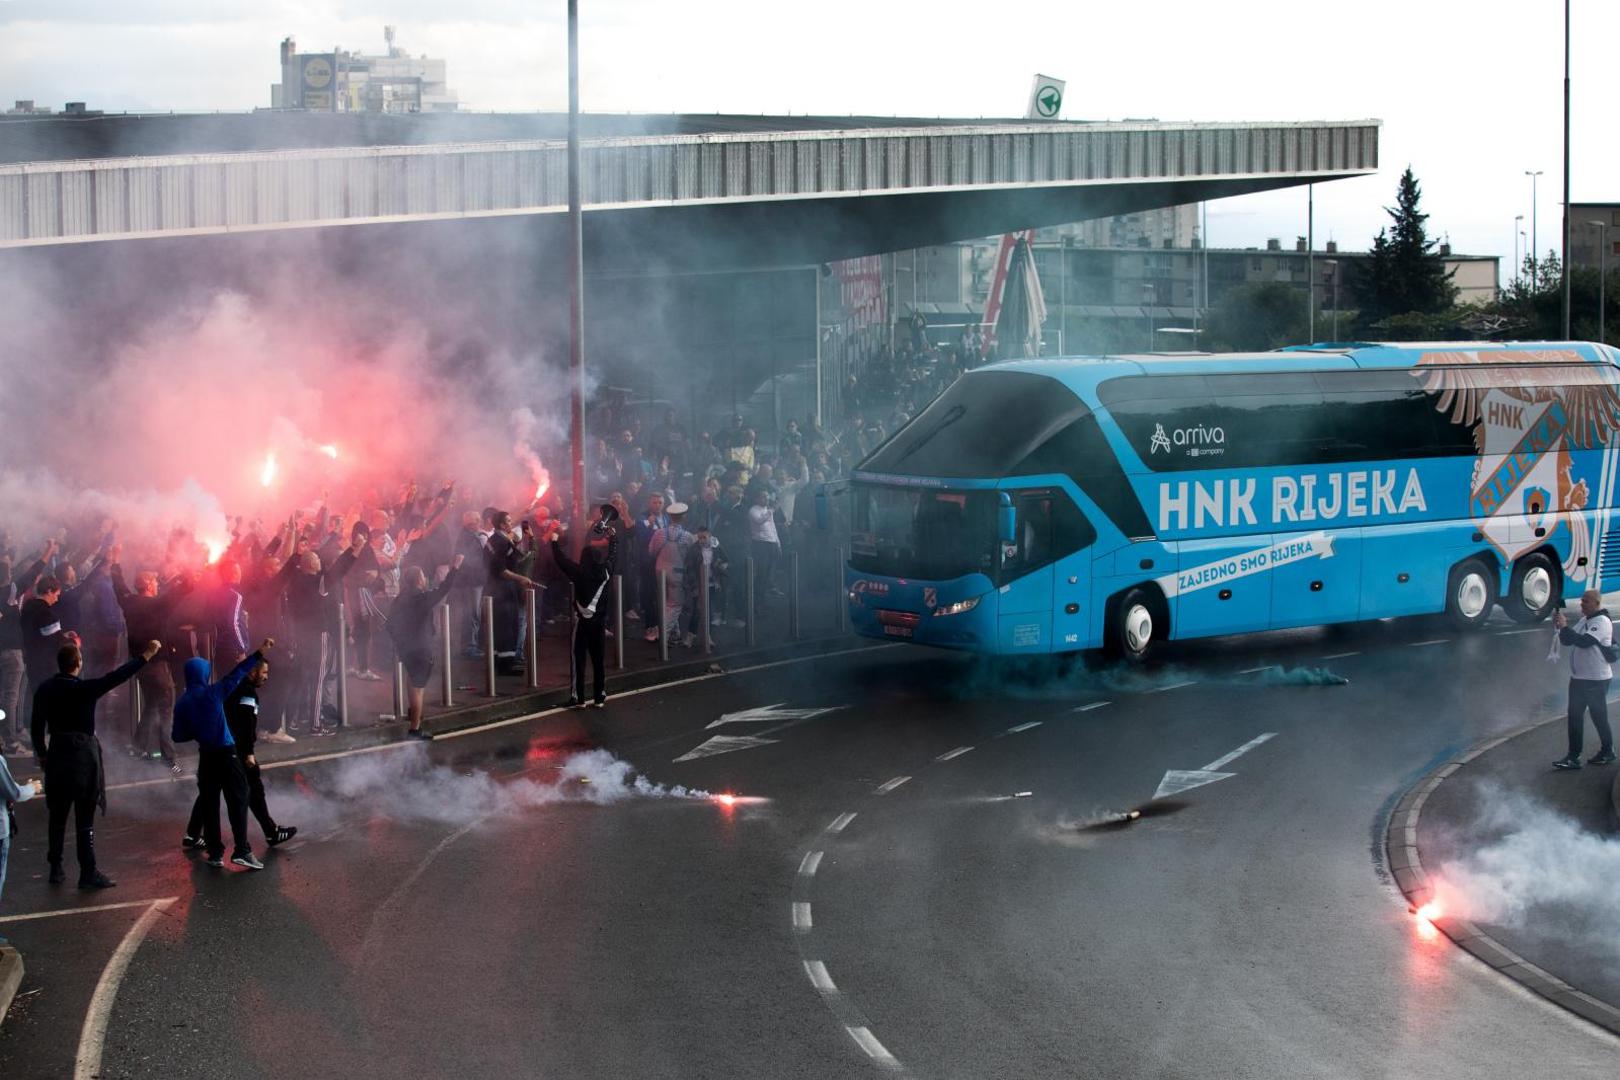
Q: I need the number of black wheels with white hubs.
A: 3